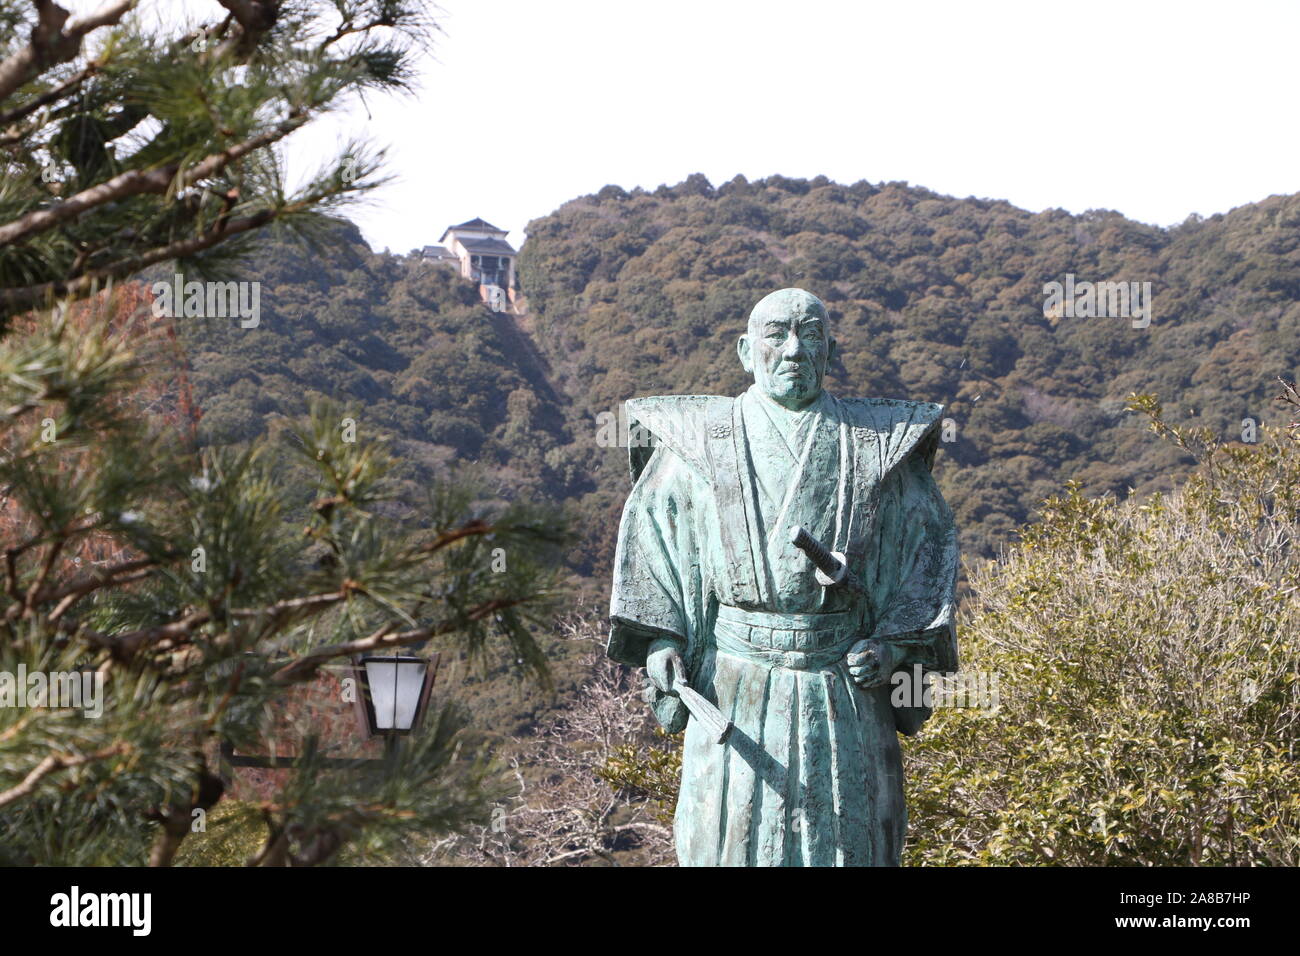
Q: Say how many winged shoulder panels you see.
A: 2